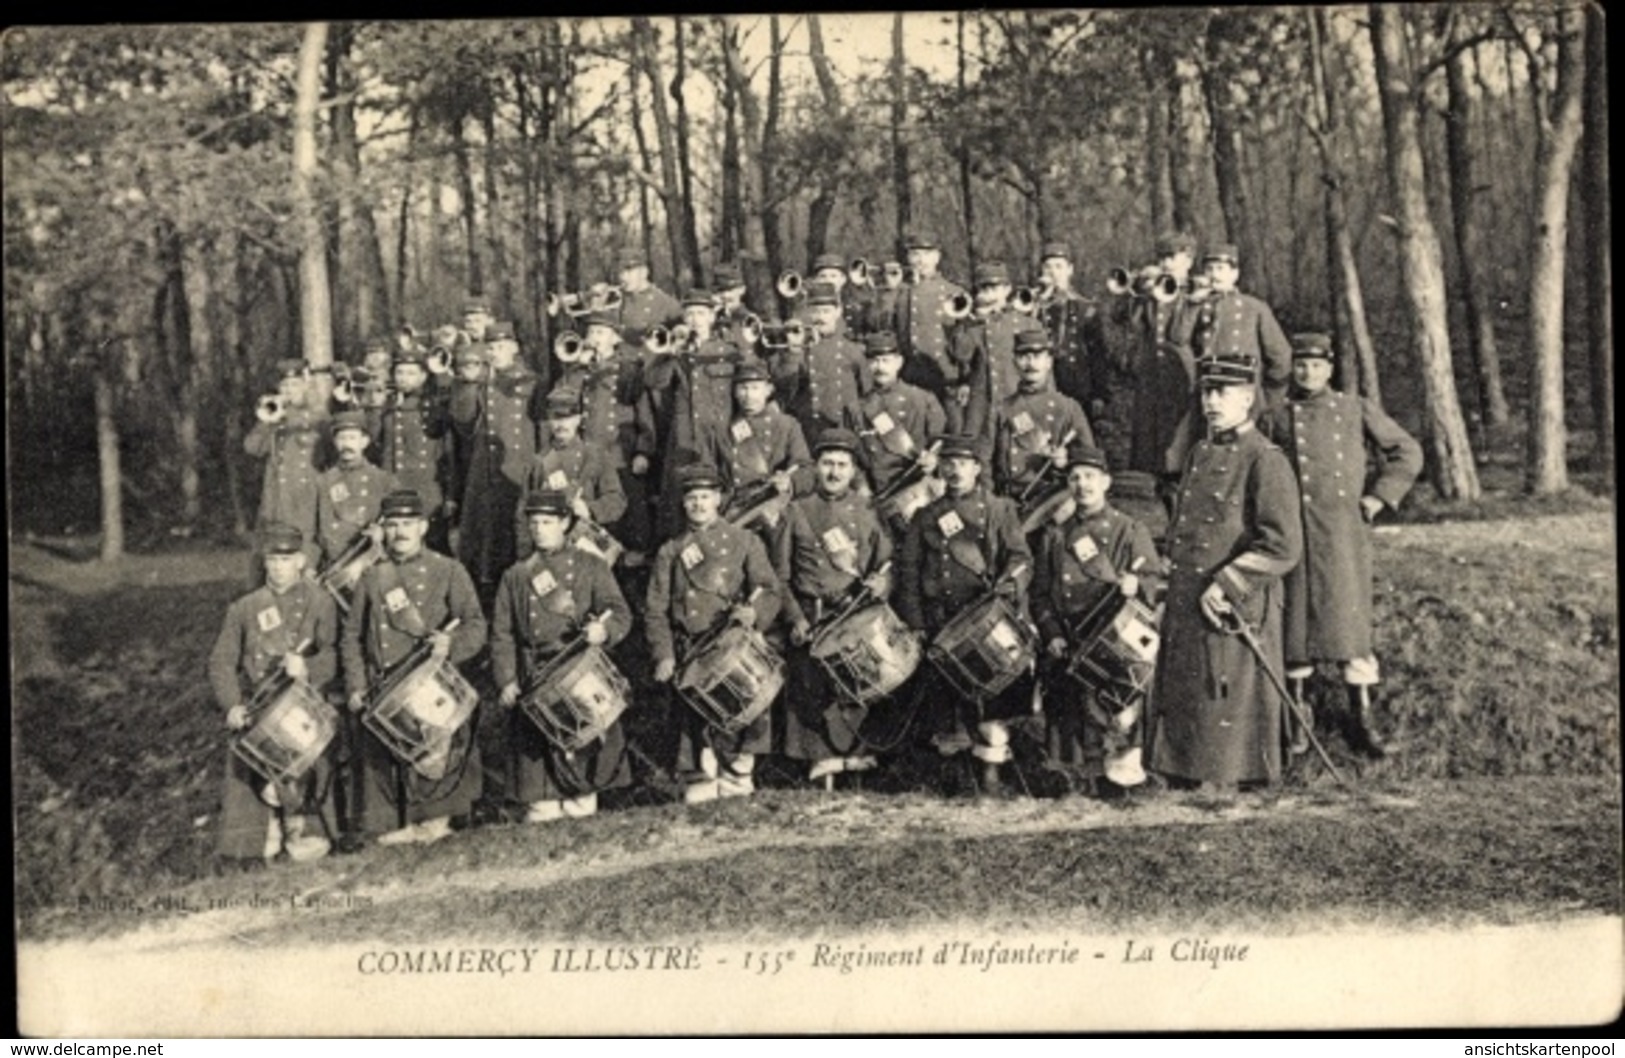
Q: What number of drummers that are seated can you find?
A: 0